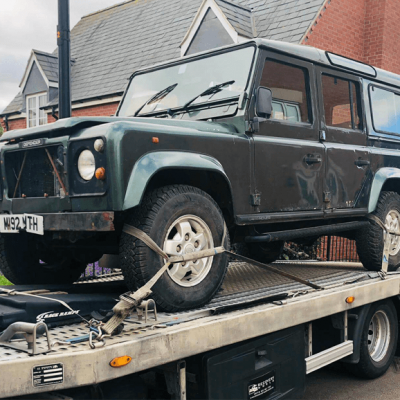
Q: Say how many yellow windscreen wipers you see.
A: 0